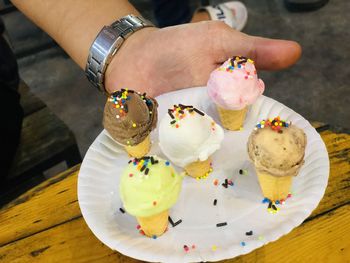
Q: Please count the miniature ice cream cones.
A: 5